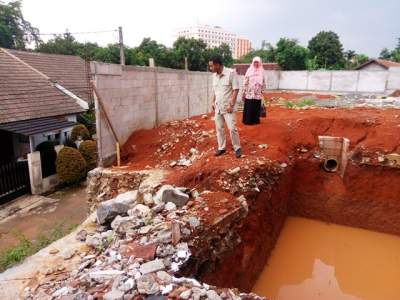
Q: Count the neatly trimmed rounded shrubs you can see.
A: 3